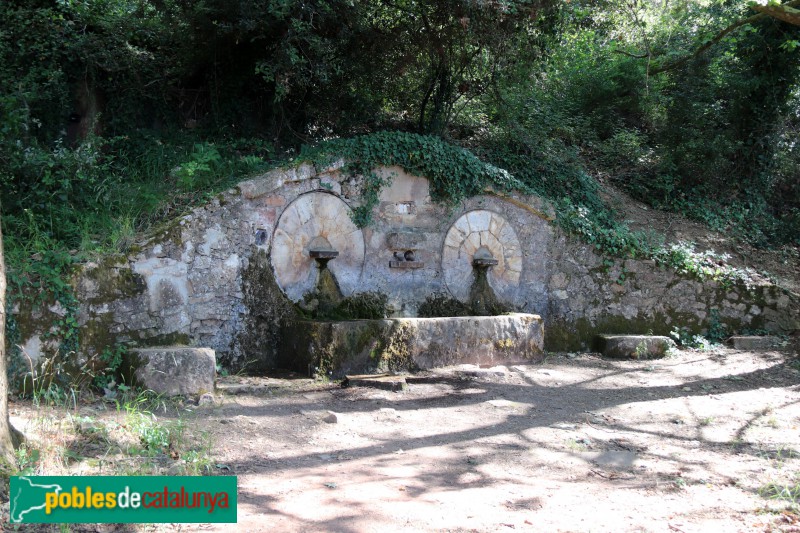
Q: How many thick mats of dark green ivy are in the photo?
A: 1